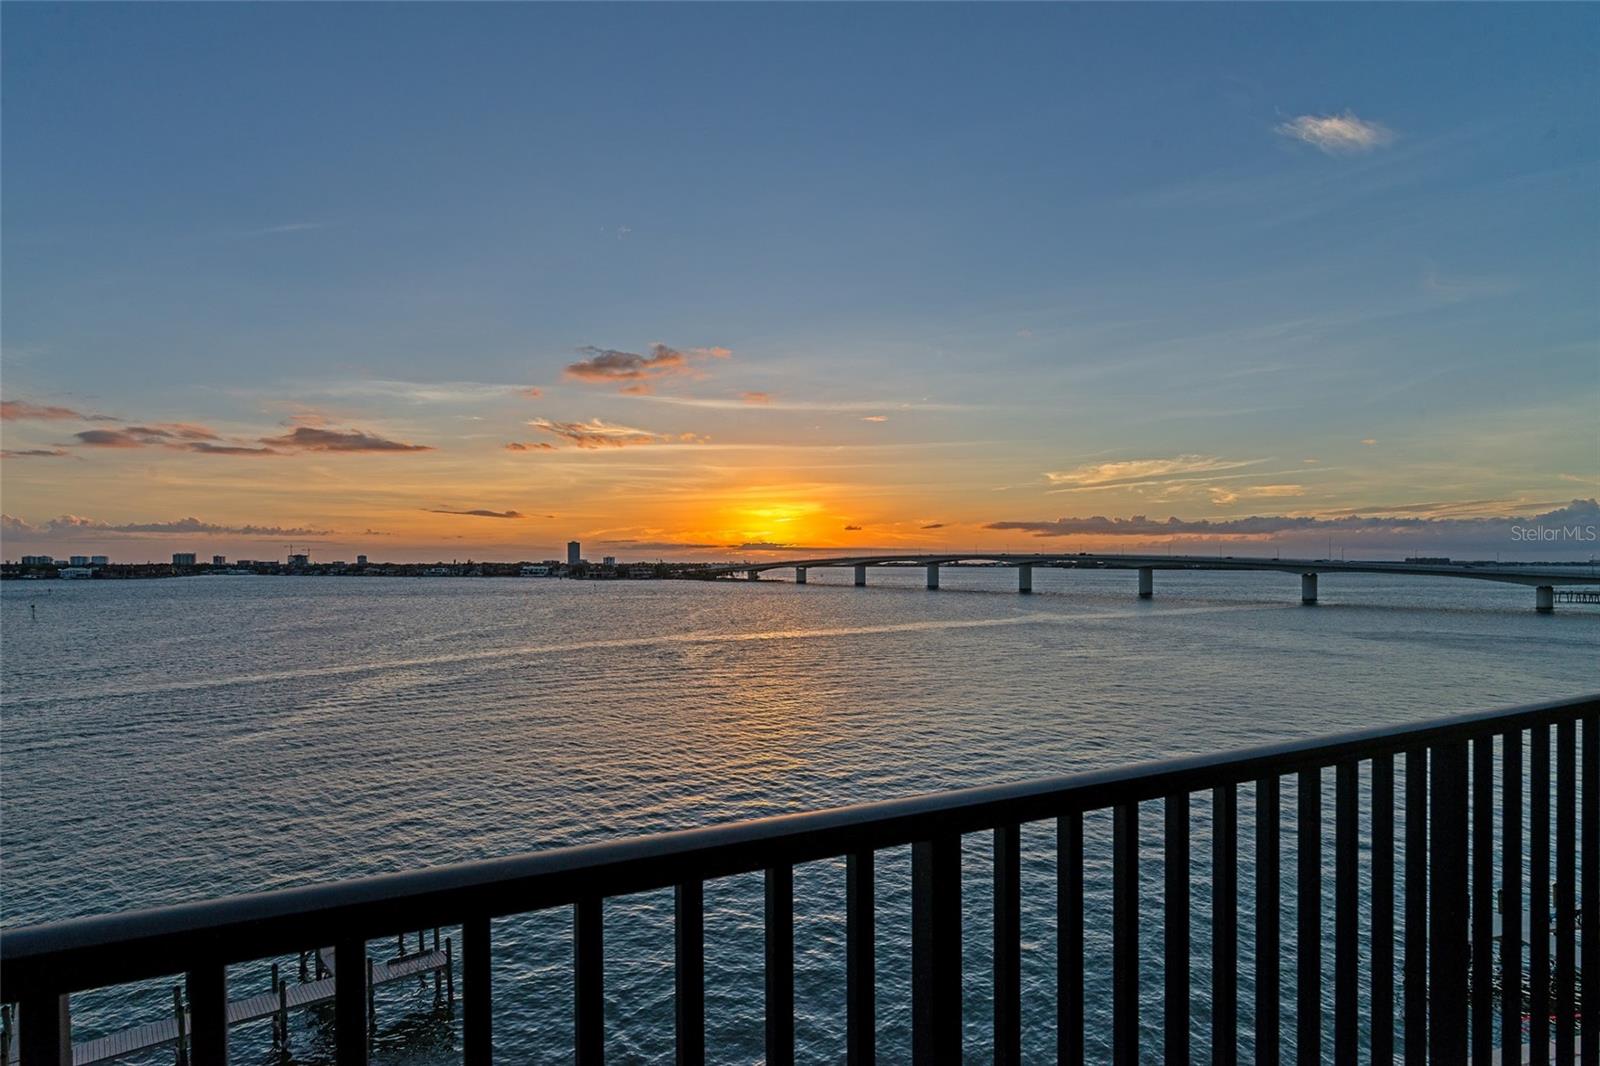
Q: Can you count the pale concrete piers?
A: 7